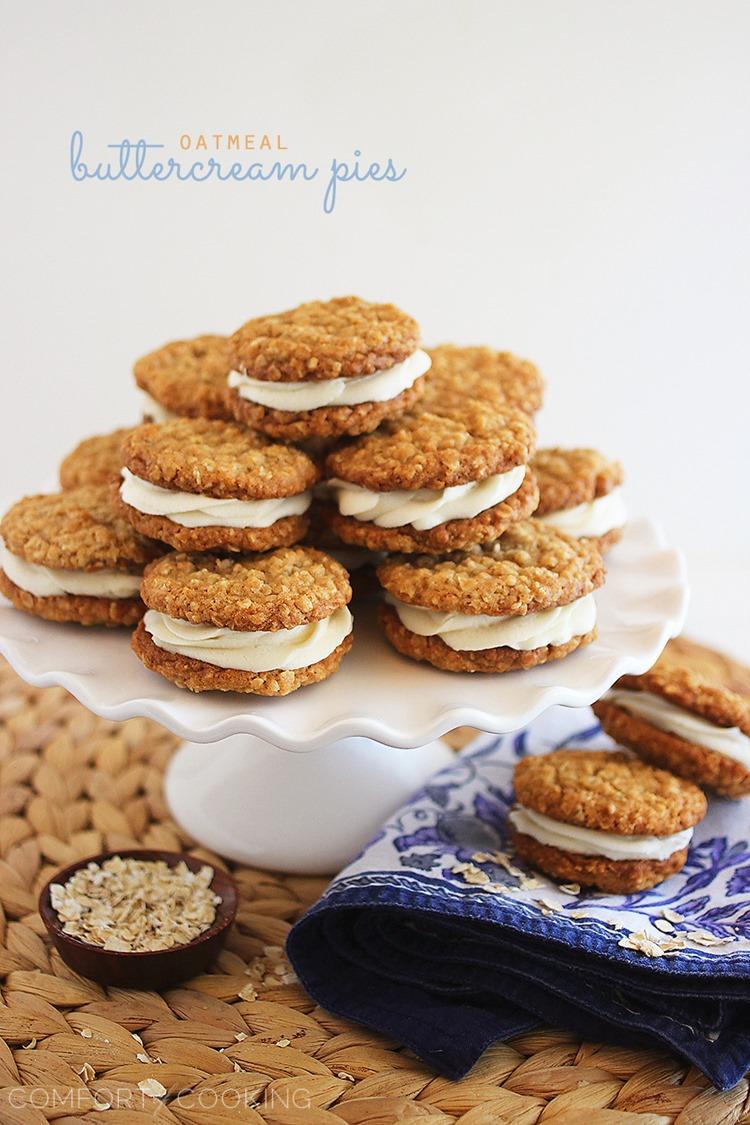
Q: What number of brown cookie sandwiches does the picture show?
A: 12